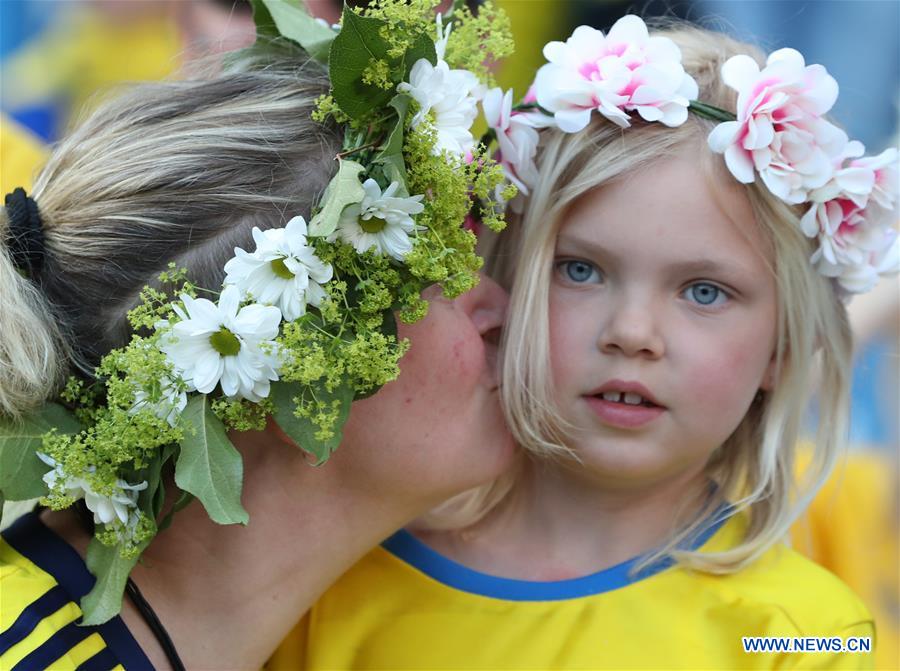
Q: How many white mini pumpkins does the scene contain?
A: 0